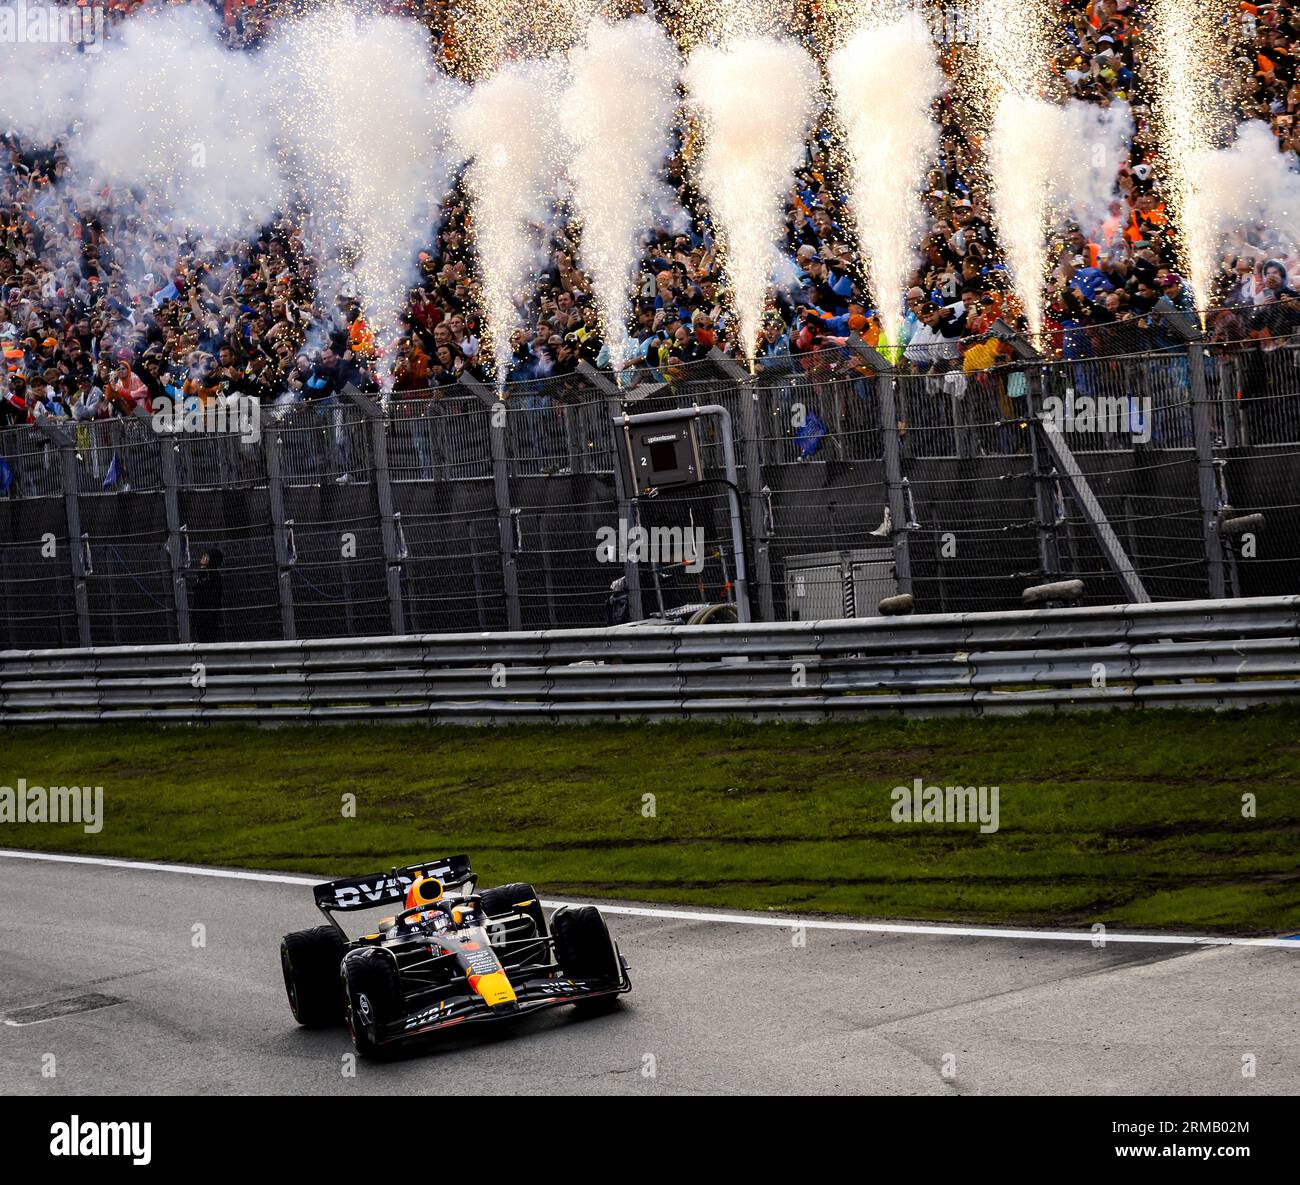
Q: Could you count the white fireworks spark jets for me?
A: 7